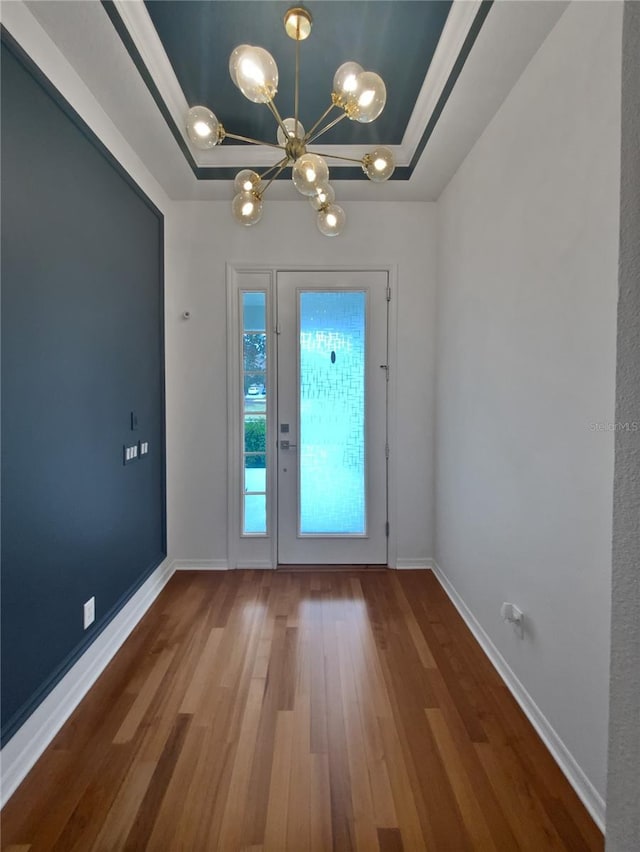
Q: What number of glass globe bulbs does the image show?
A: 12